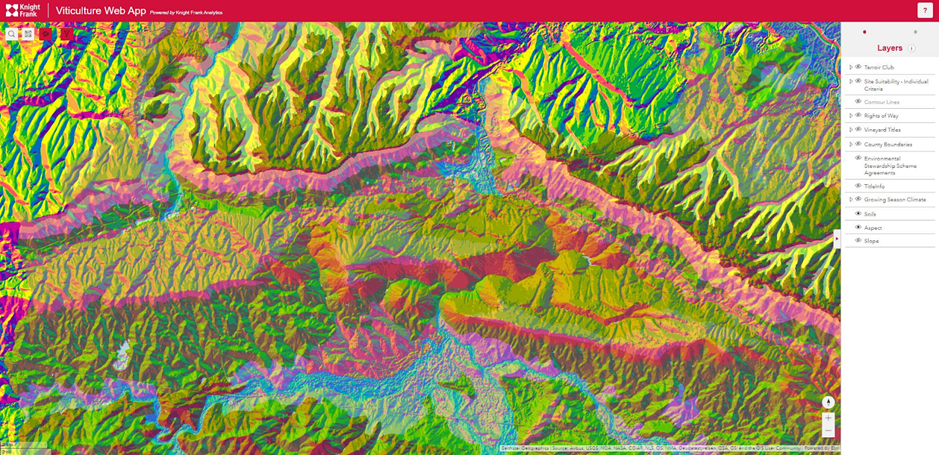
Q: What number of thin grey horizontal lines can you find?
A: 12